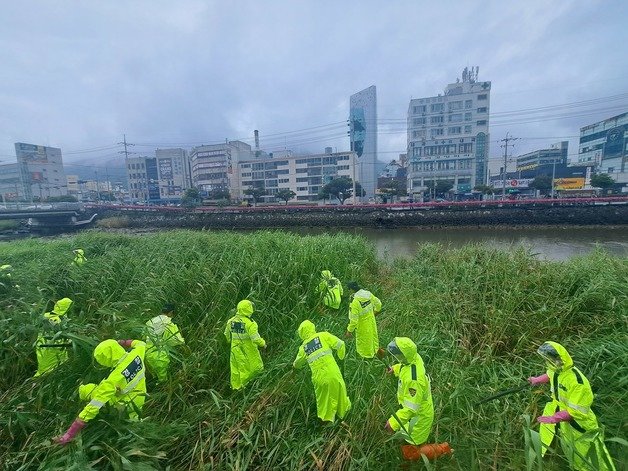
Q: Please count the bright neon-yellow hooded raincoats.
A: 11